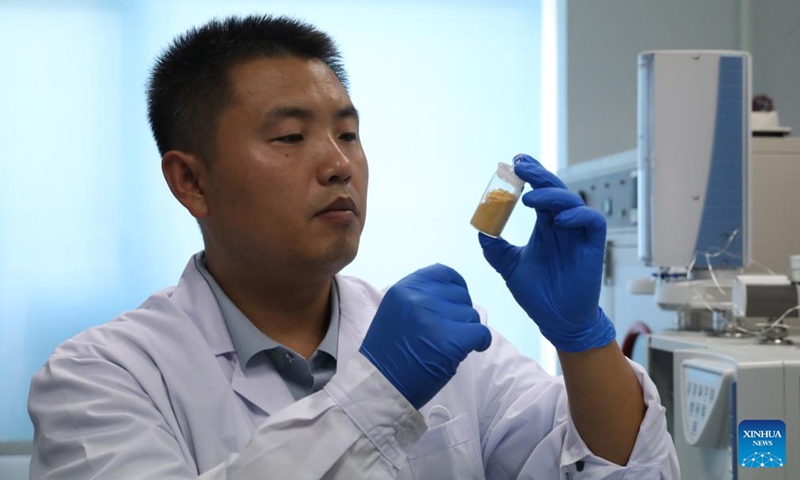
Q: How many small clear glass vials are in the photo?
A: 1